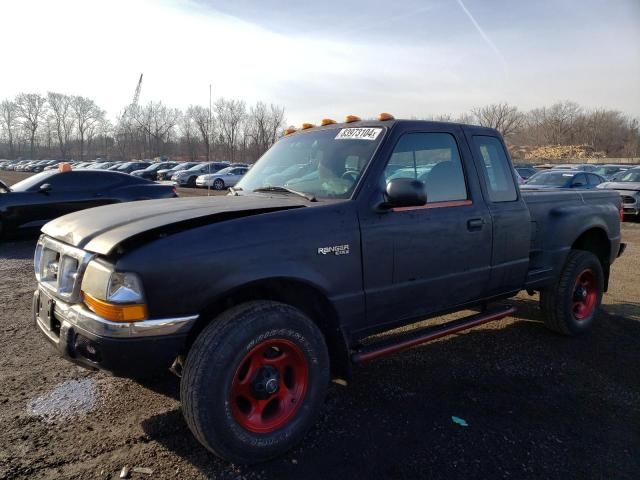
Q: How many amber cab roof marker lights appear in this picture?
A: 5